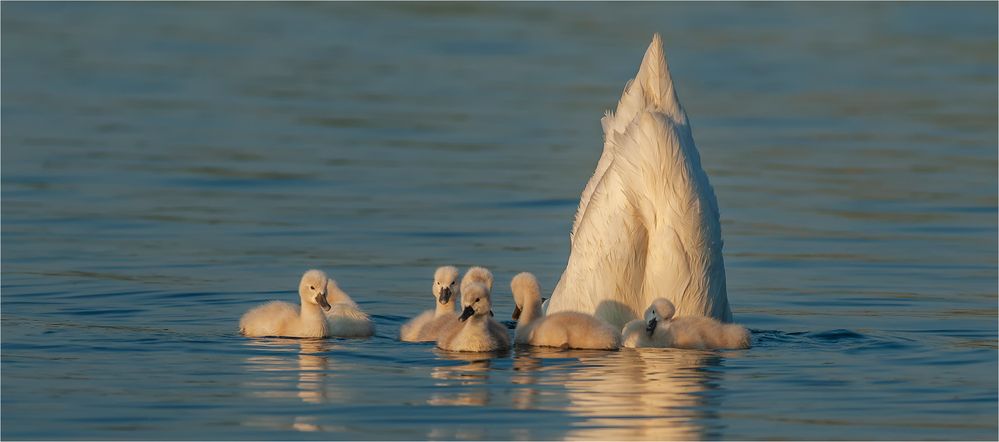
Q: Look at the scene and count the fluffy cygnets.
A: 7